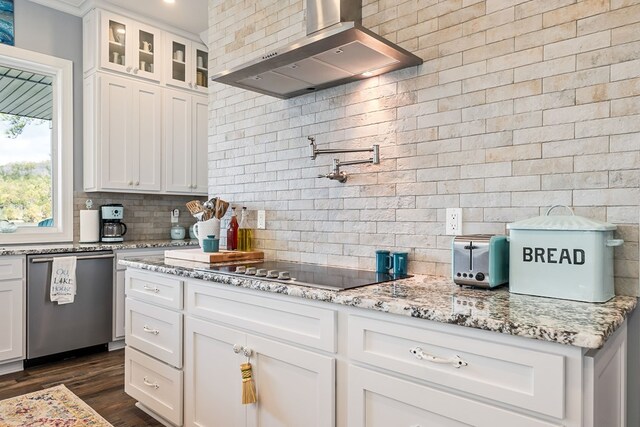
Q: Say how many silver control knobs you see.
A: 5